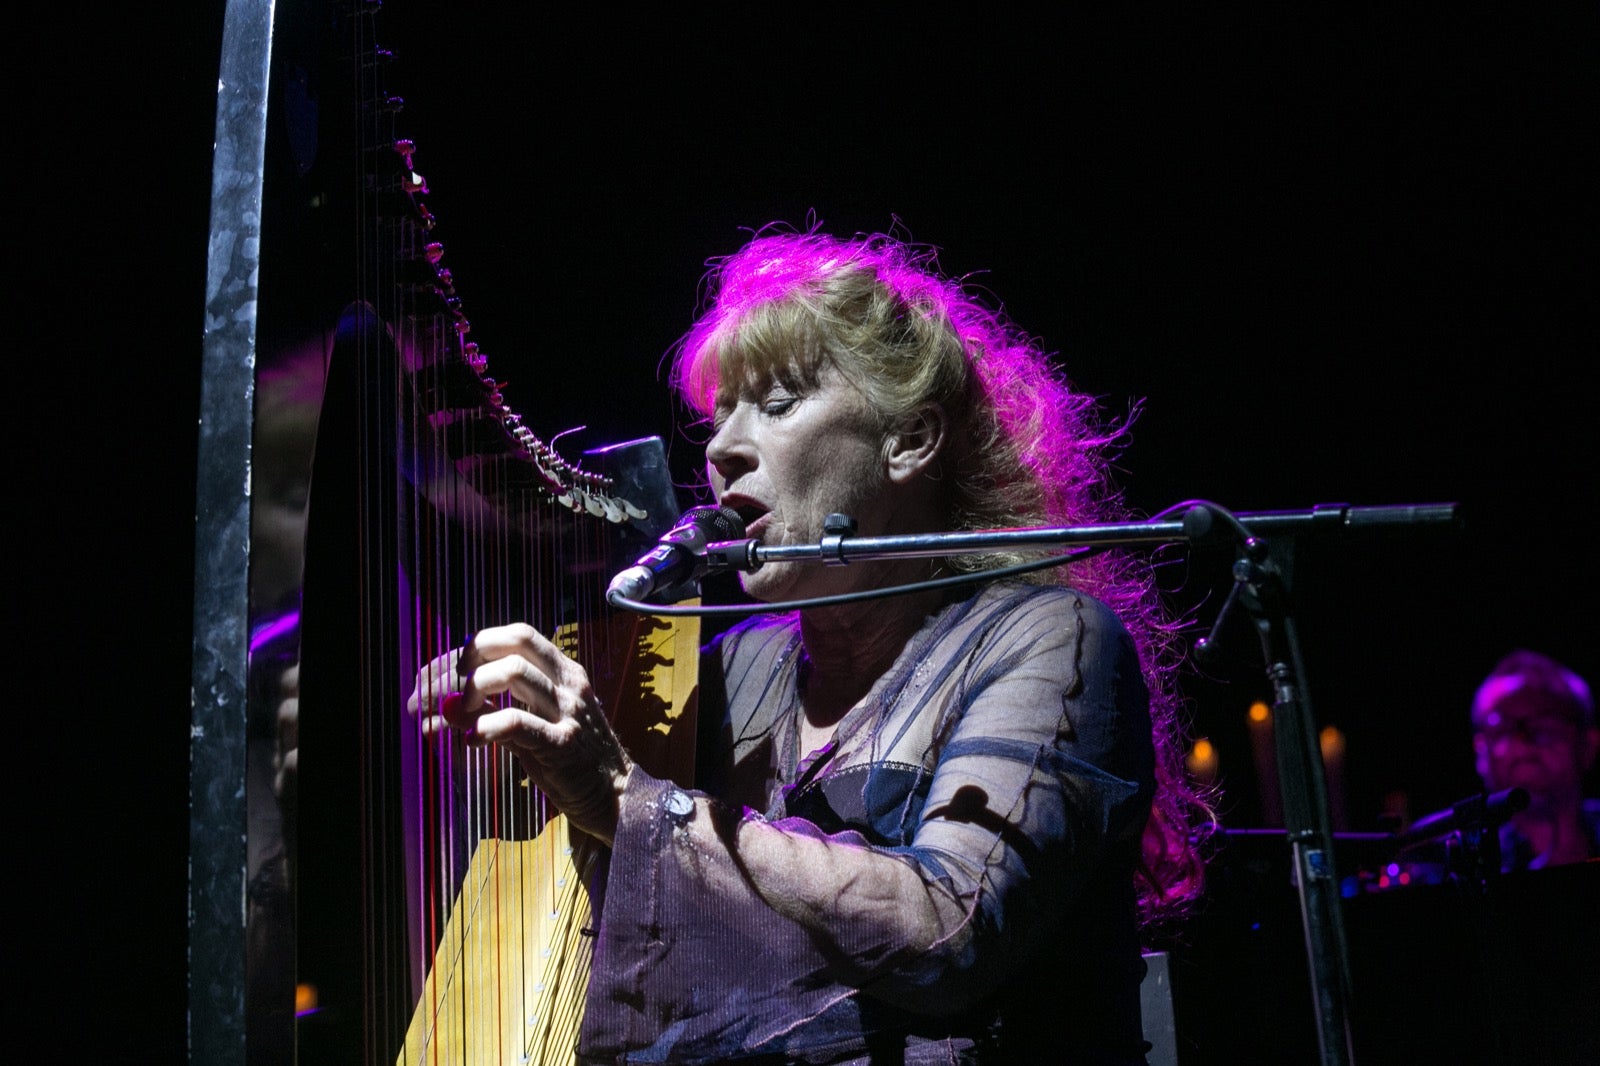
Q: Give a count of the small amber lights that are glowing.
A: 4